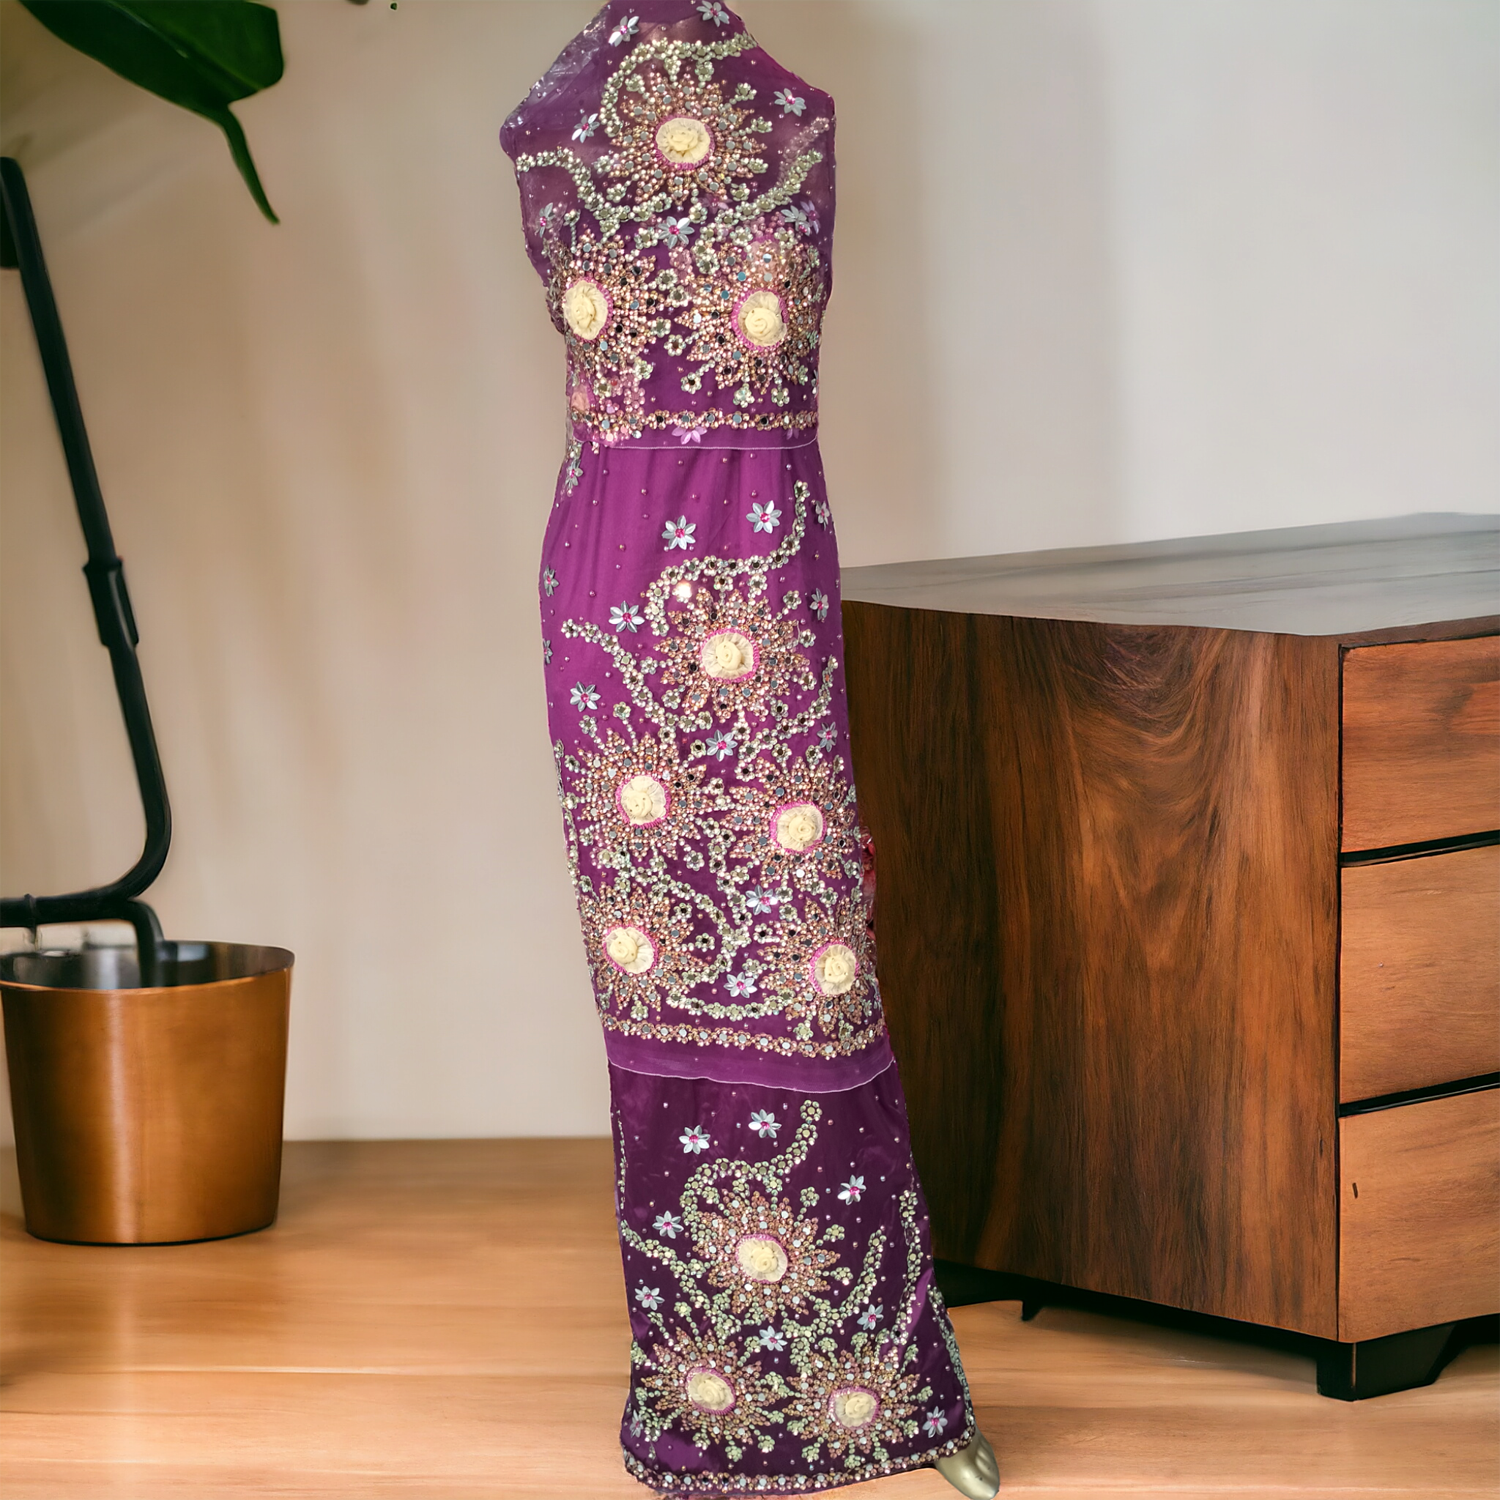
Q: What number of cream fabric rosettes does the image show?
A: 11